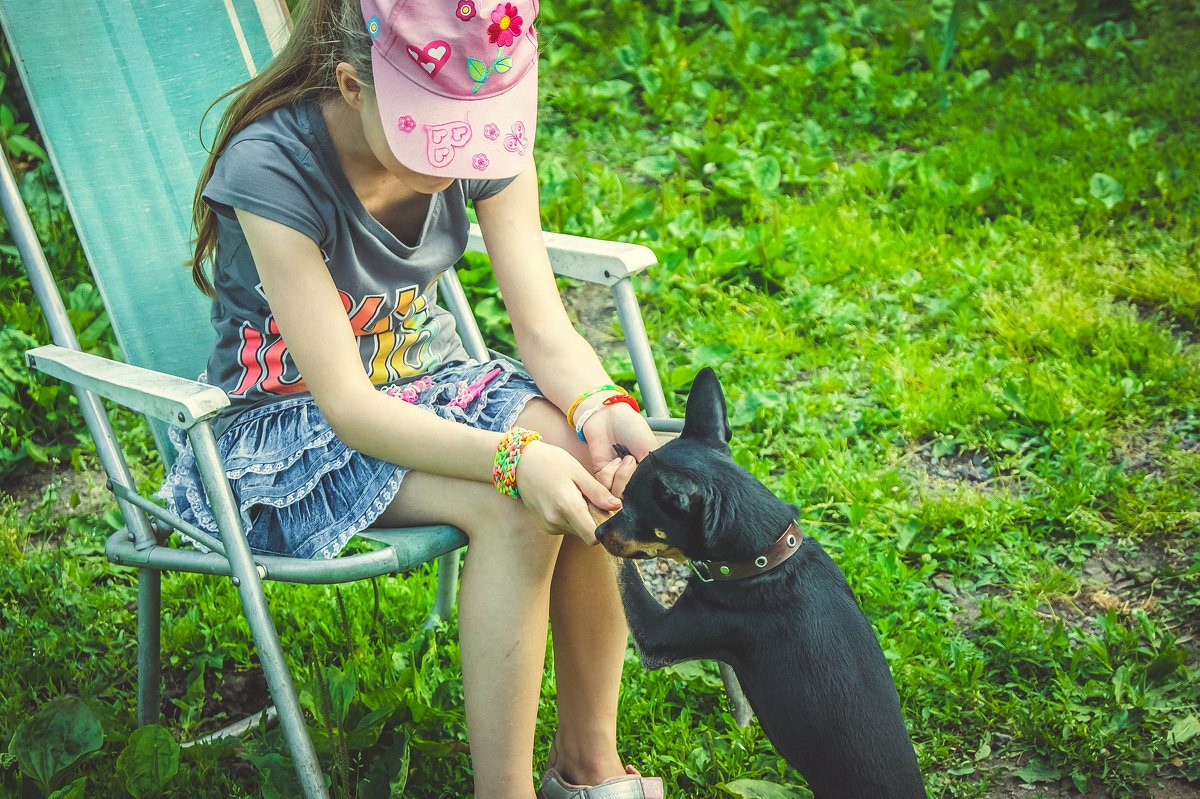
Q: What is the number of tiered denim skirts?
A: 1